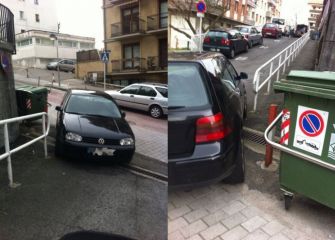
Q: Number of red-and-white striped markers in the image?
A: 2